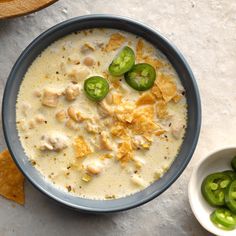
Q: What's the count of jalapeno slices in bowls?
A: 8